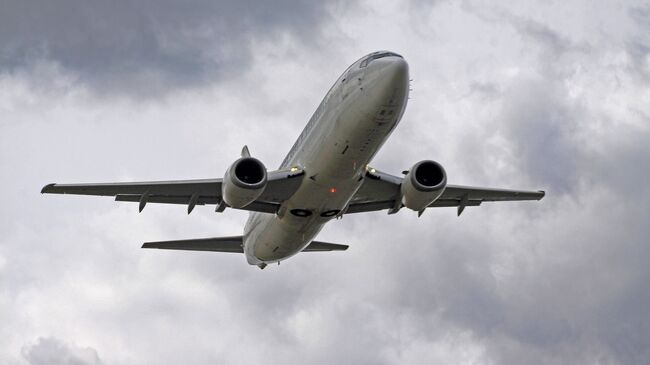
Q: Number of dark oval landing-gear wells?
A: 2